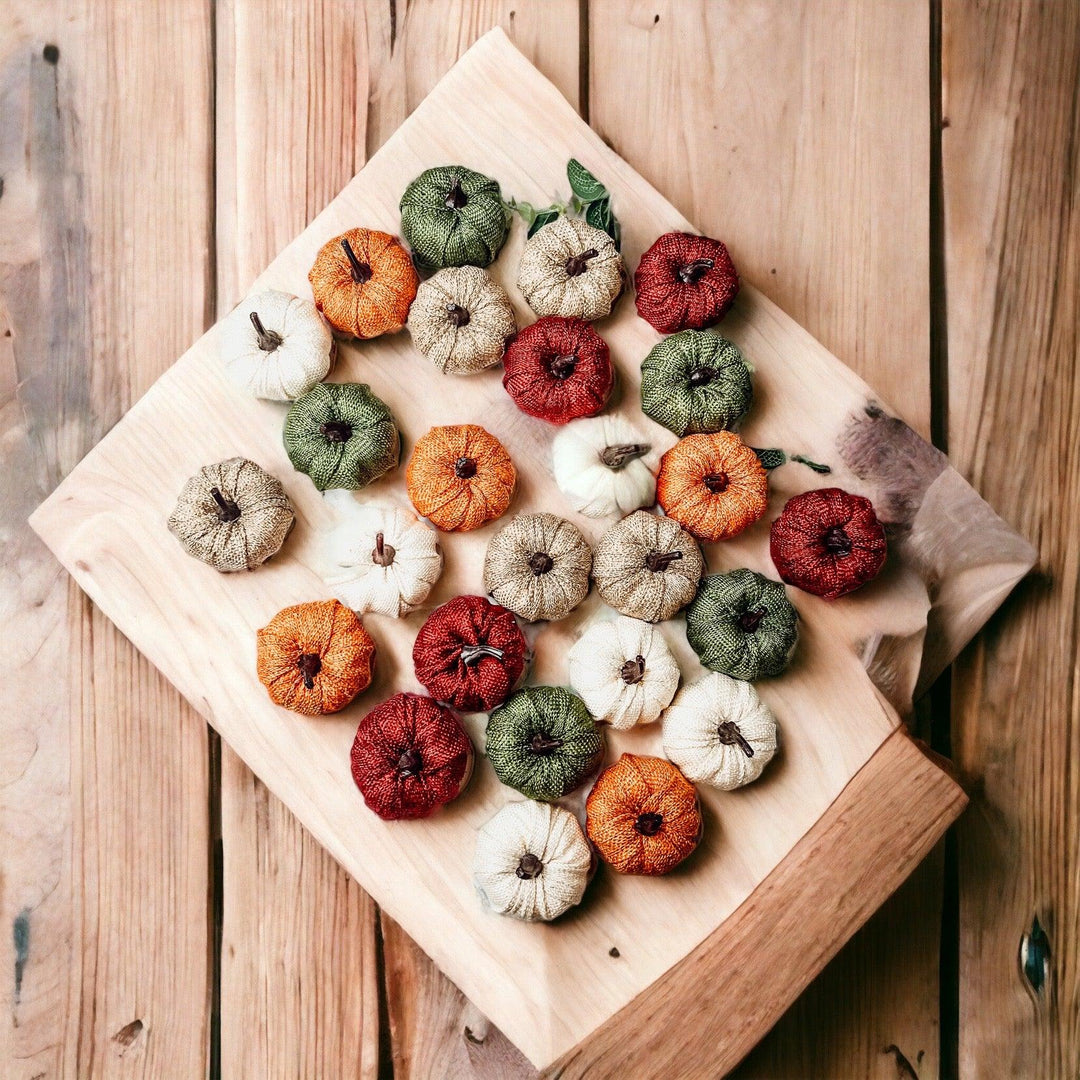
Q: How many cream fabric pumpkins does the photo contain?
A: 6